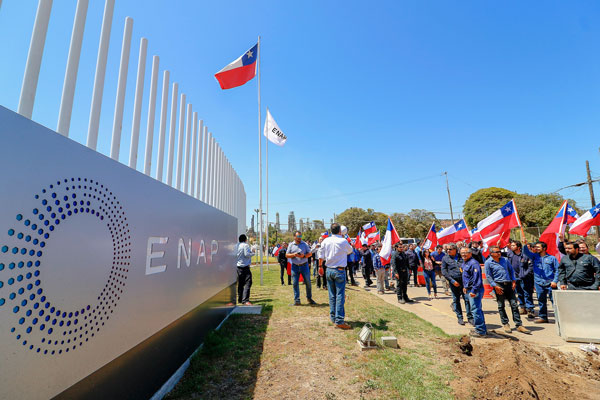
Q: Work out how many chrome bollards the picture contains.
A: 0